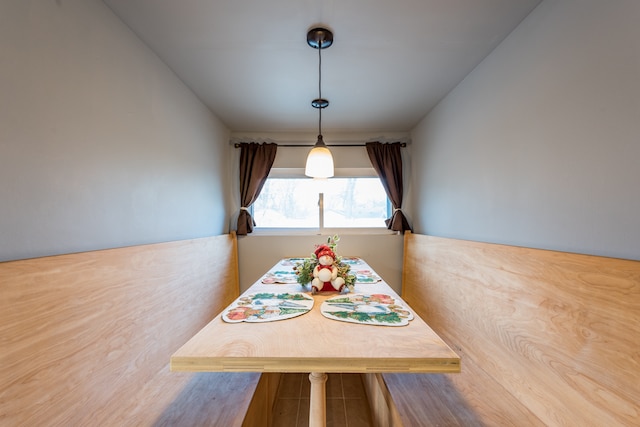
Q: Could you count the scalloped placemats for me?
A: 6